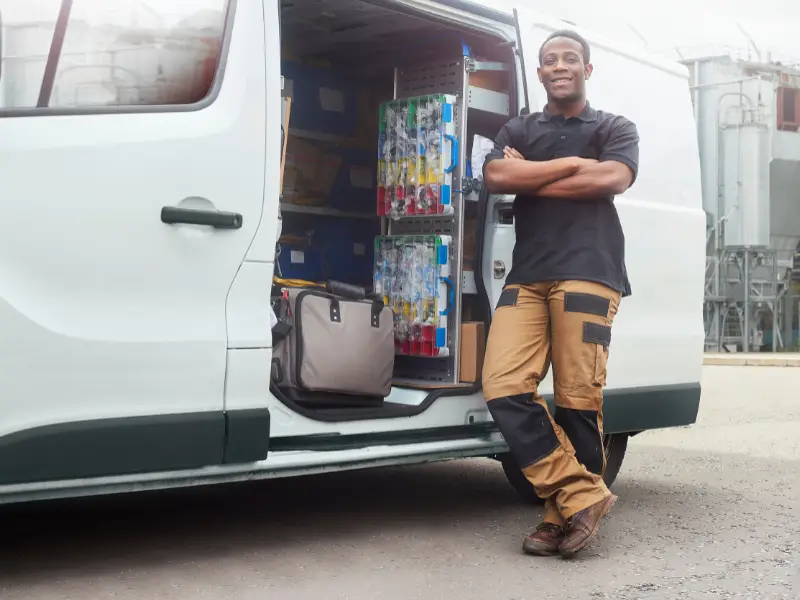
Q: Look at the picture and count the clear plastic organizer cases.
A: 2